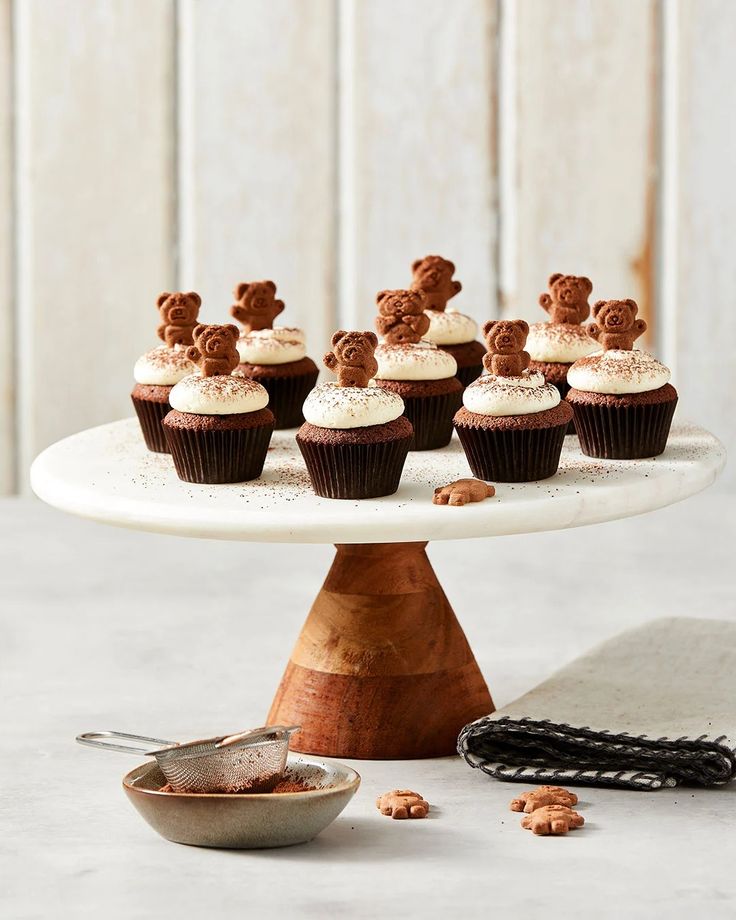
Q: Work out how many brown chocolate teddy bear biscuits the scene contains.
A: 13